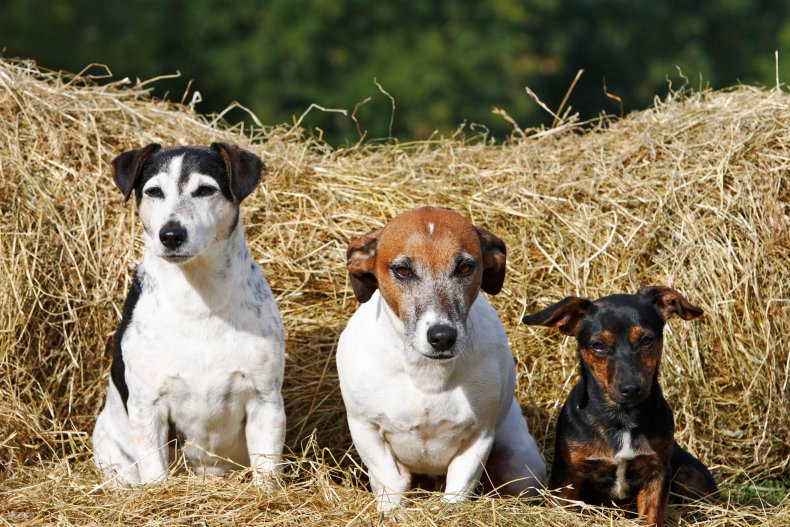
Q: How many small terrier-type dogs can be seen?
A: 3